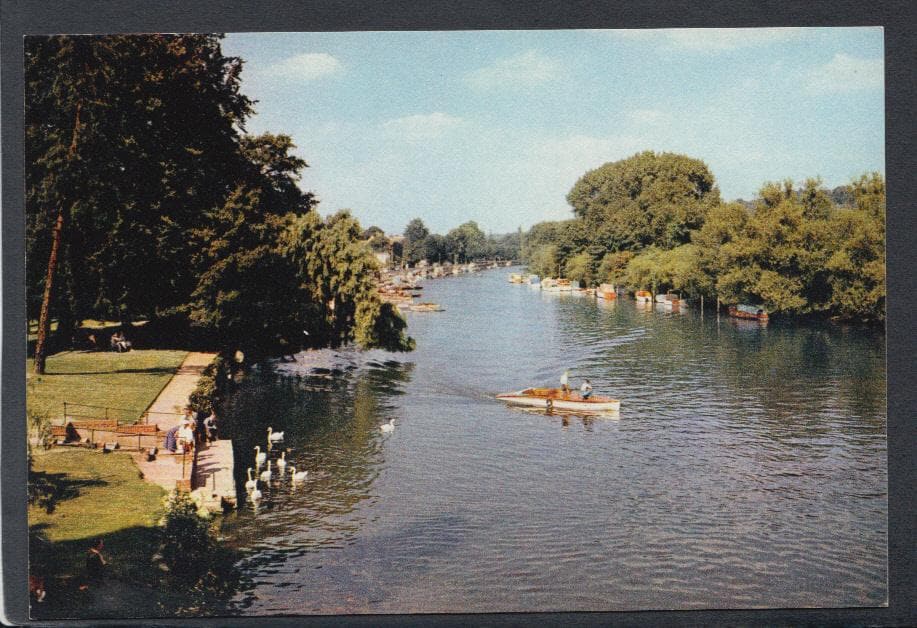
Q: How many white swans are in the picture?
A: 8